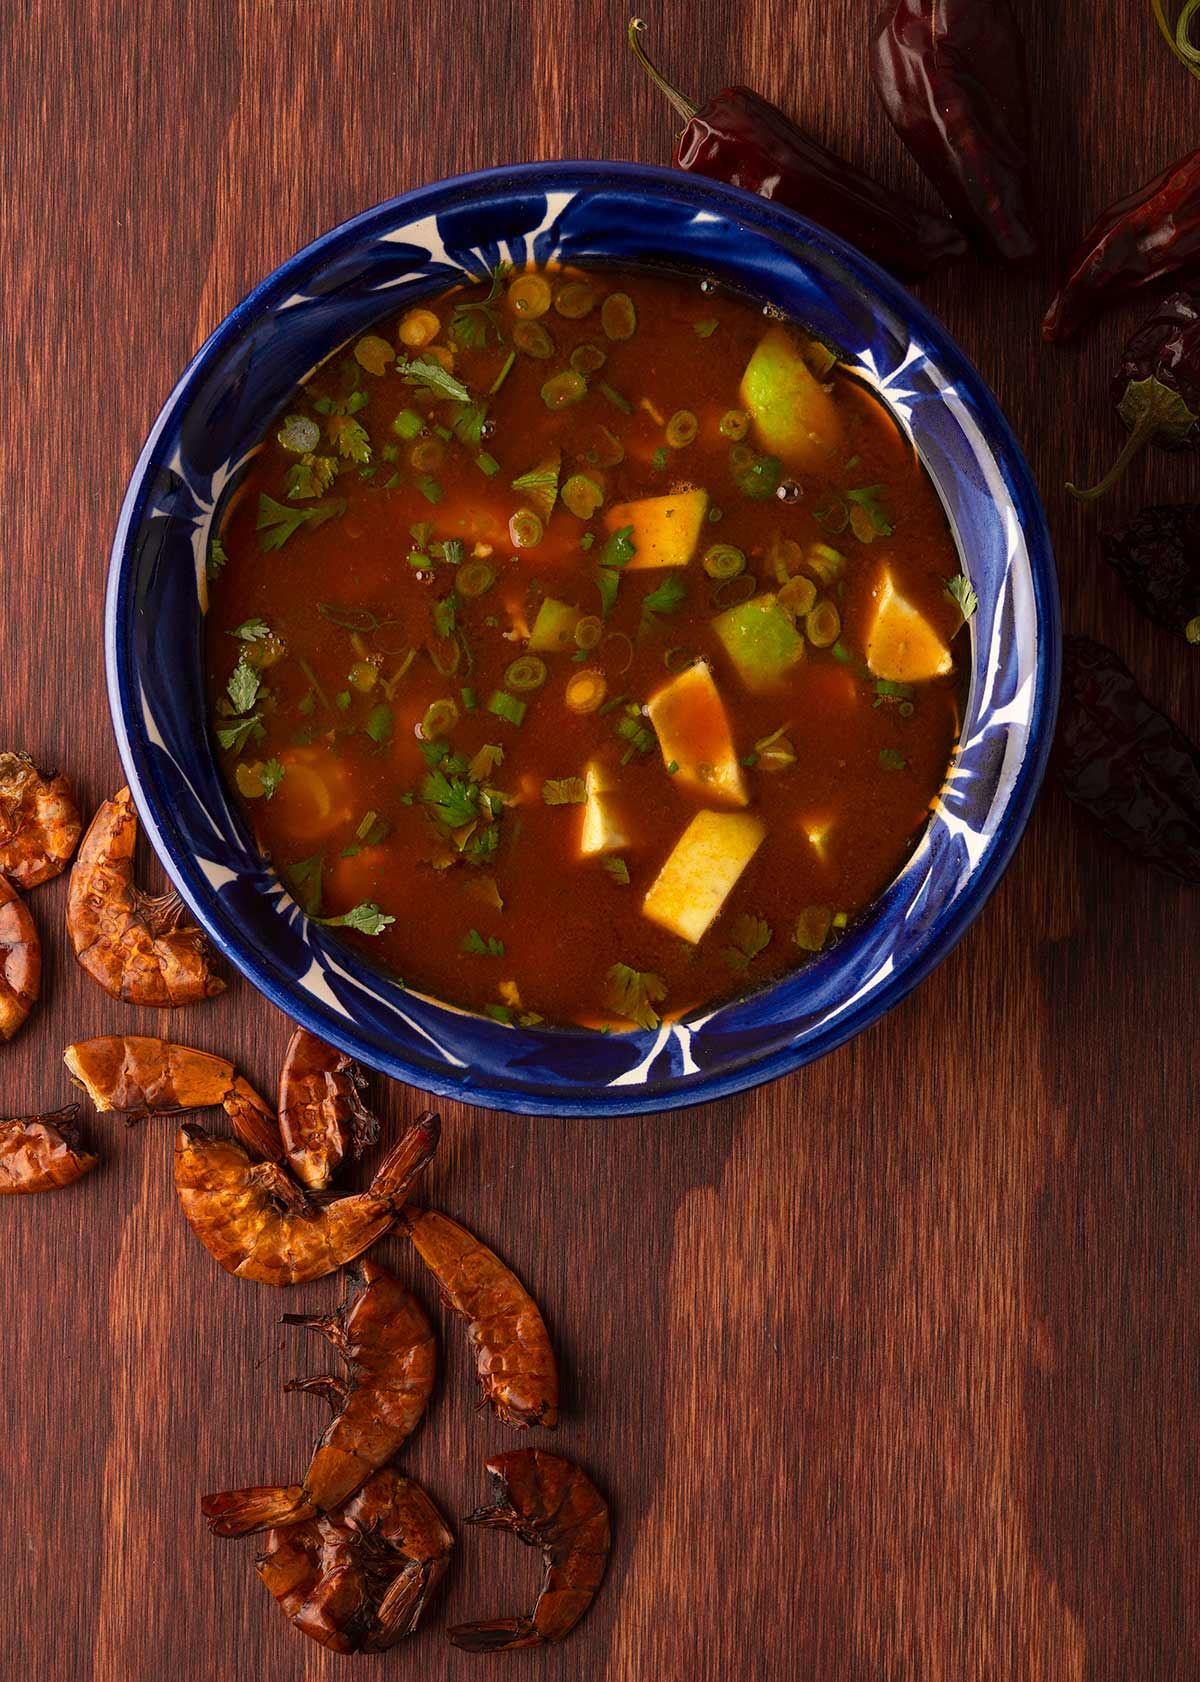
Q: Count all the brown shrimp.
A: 11